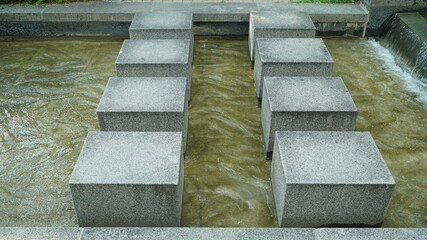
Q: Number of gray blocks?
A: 8